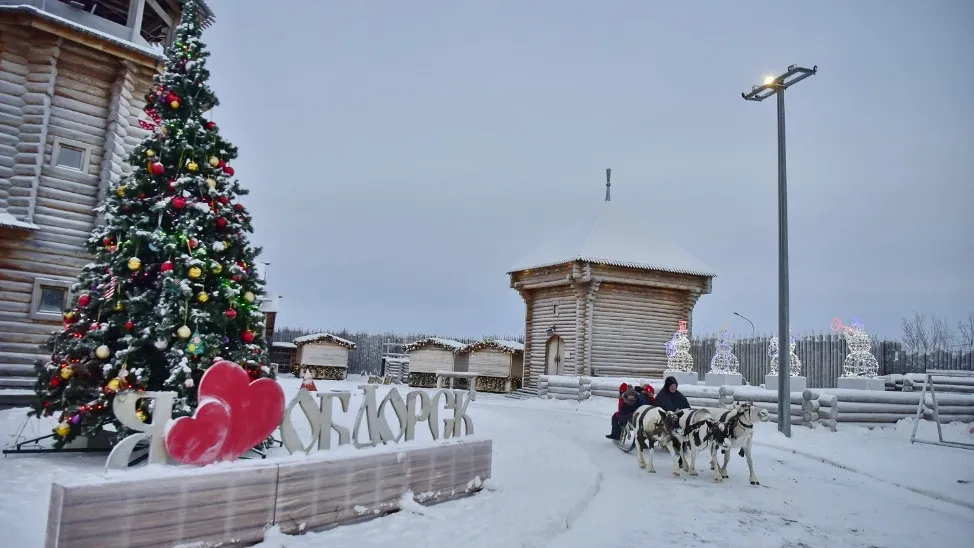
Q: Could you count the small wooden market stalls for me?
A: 3